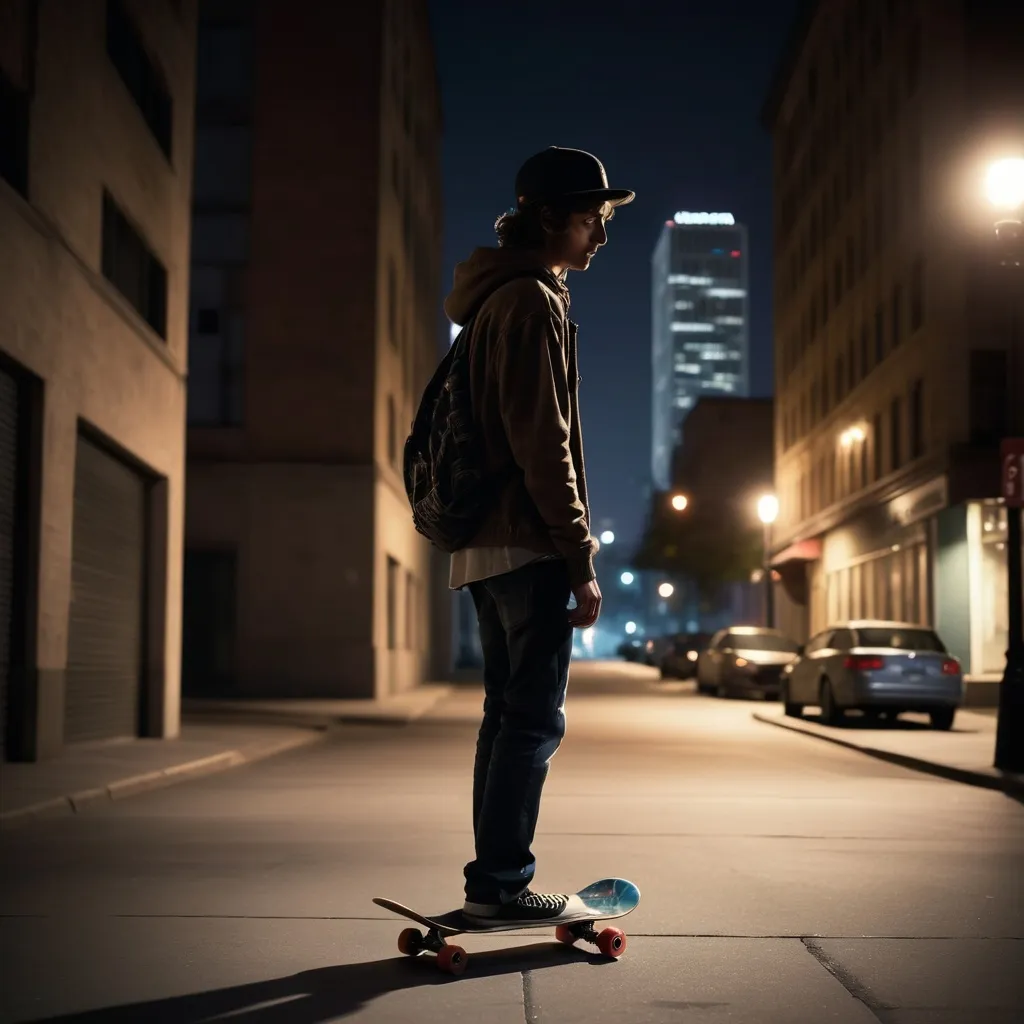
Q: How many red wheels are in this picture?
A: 4